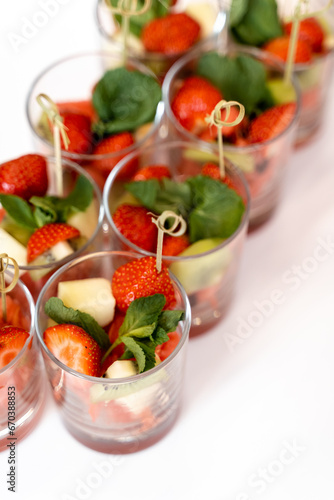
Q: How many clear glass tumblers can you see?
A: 8